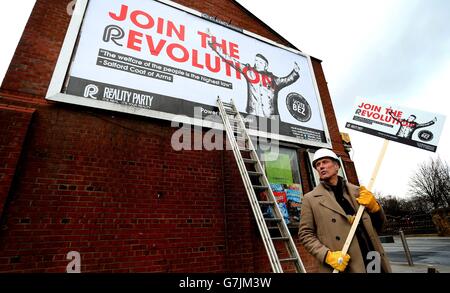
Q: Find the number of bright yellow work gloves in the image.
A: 2